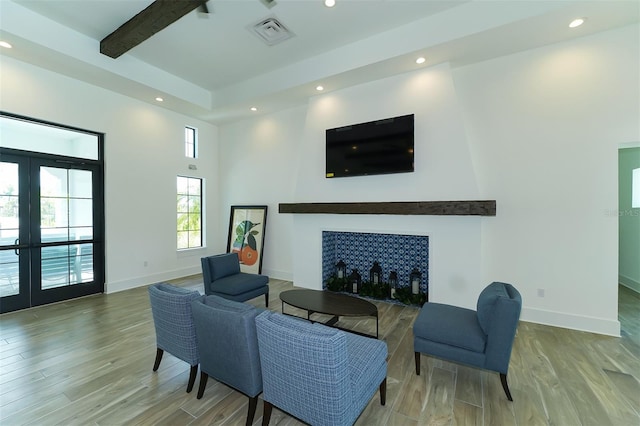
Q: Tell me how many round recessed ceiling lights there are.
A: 7